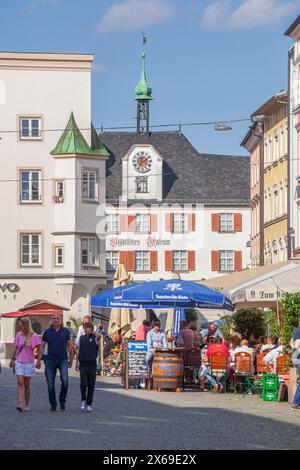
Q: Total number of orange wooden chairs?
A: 4